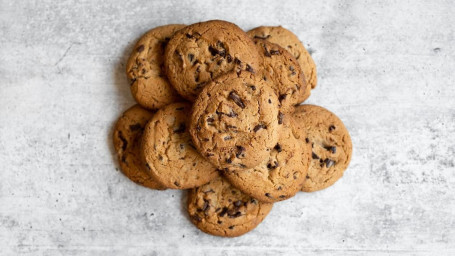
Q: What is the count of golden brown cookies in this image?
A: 10